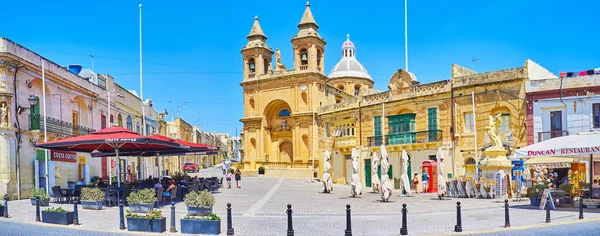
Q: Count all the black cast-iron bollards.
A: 13